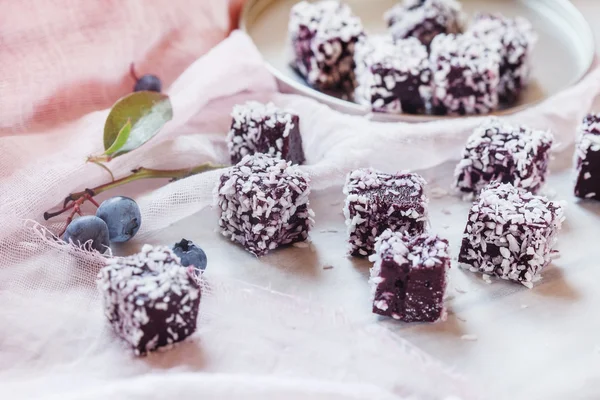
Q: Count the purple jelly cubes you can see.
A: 13